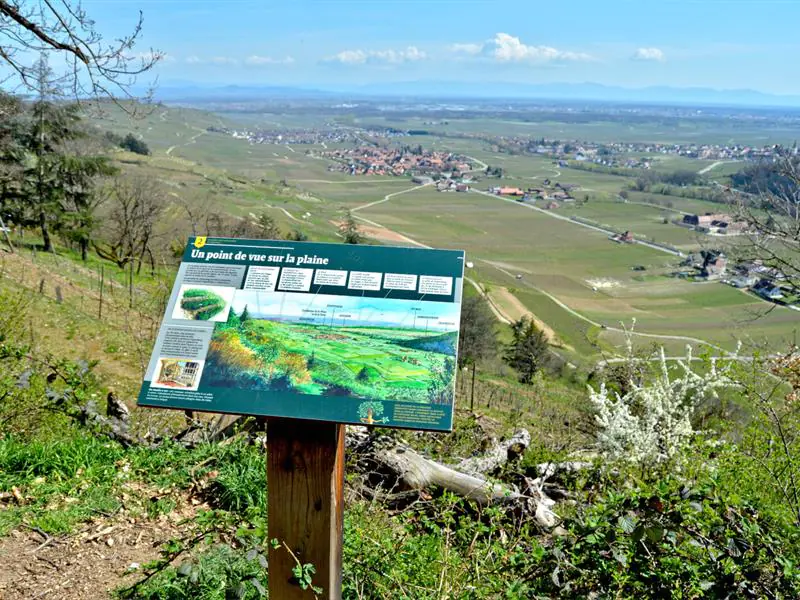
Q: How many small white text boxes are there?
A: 6